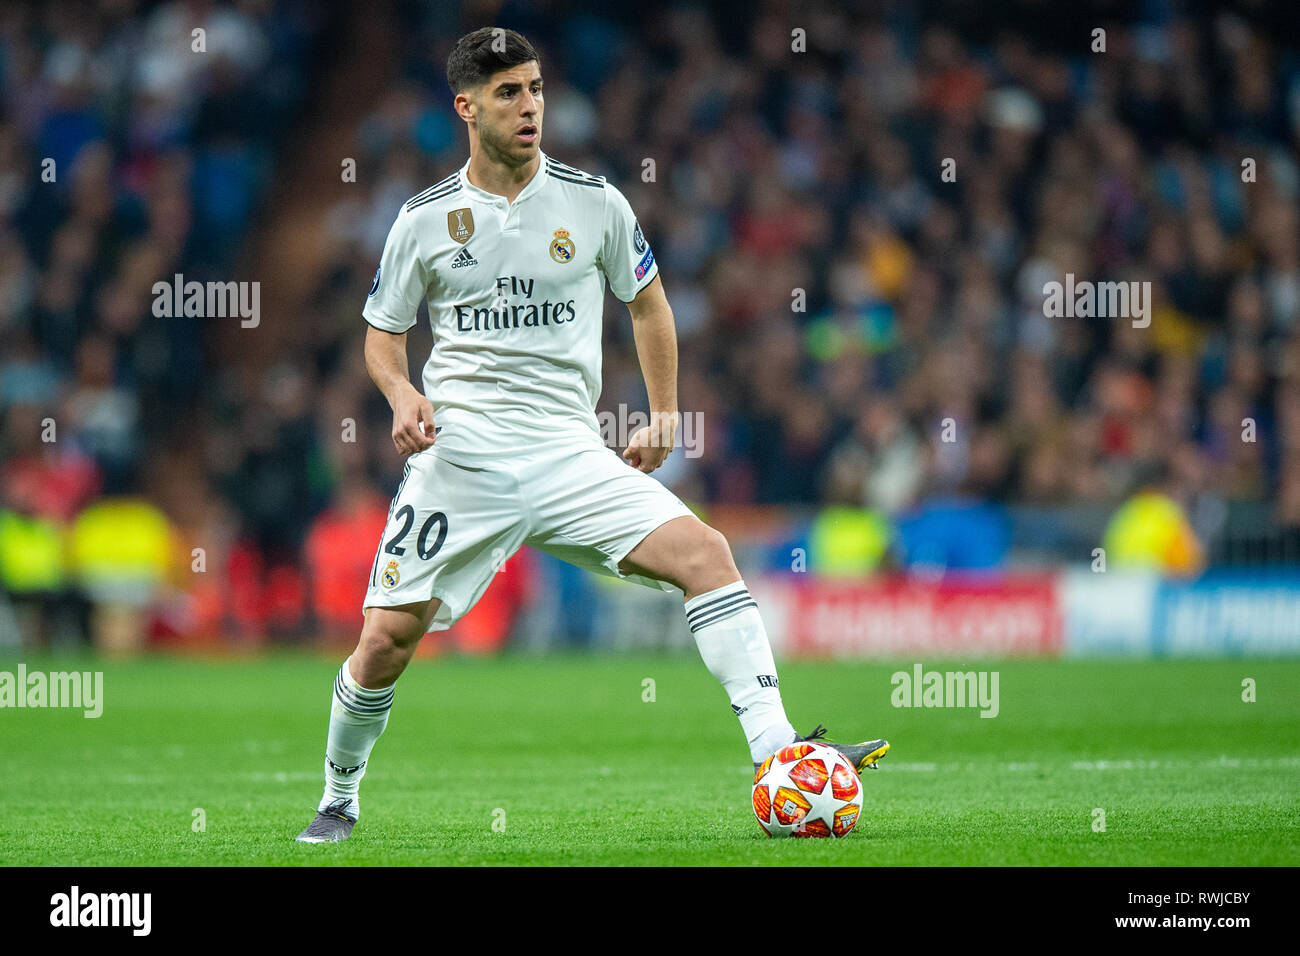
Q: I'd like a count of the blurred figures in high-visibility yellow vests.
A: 4